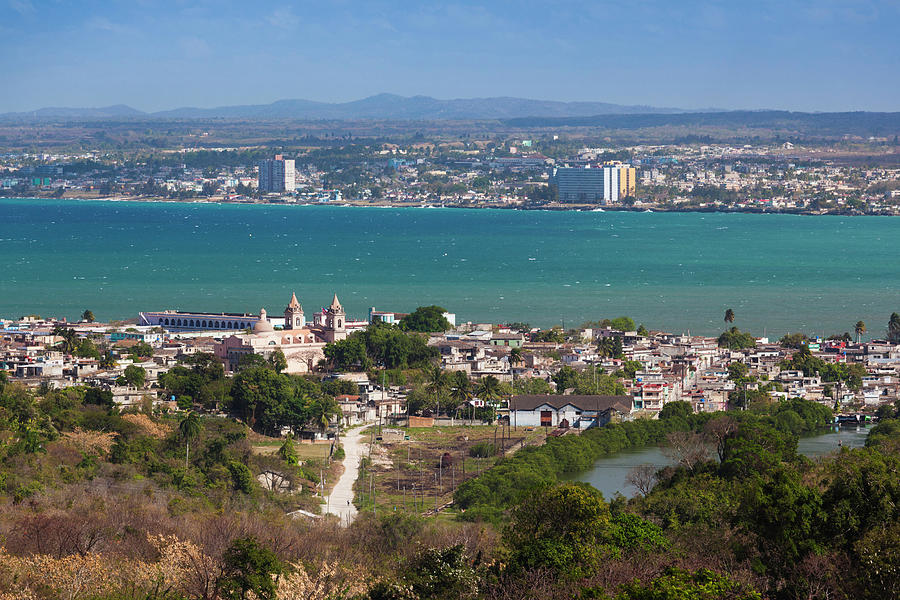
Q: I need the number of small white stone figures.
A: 0